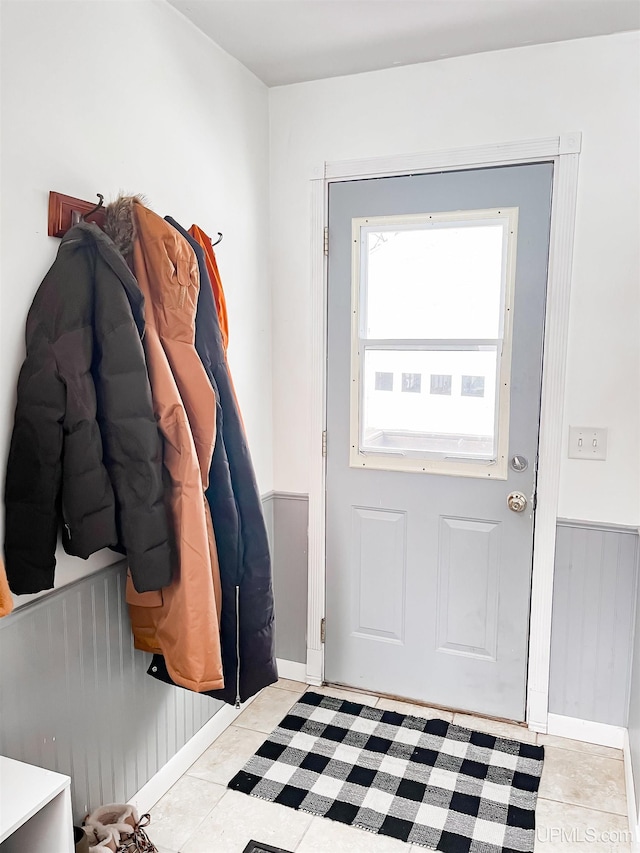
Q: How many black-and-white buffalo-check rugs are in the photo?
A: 1